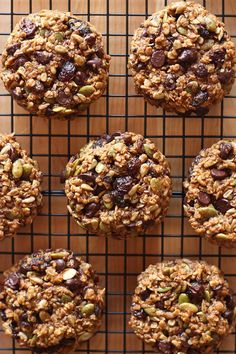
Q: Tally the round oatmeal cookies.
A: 7